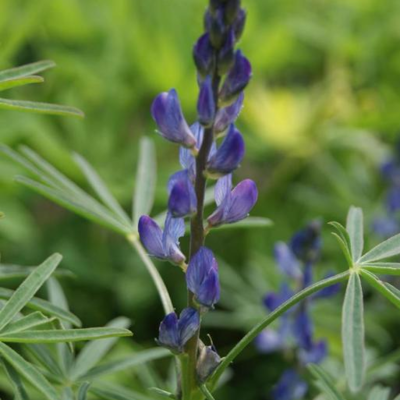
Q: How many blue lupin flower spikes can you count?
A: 3